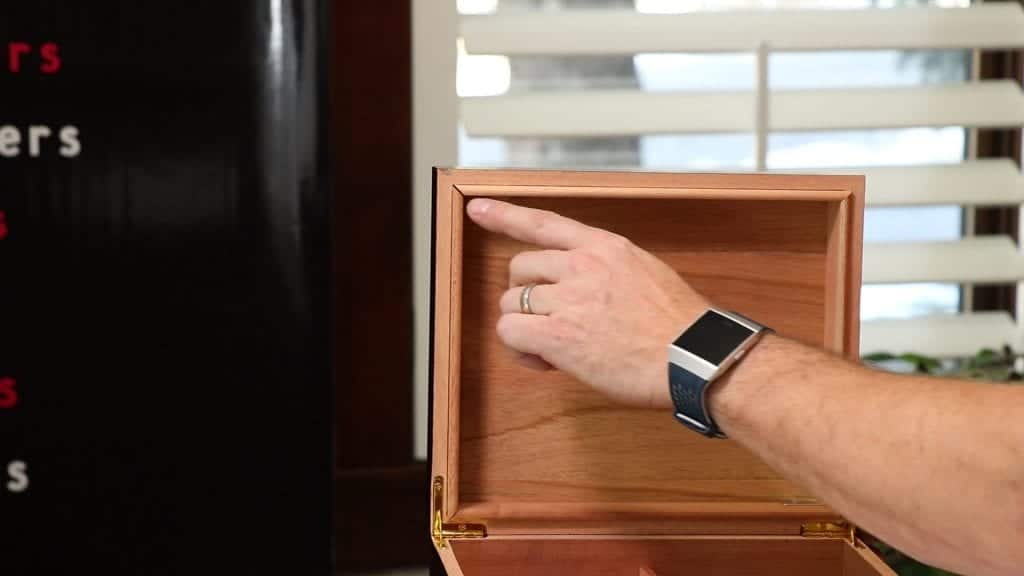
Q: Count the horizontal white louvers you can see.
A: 5